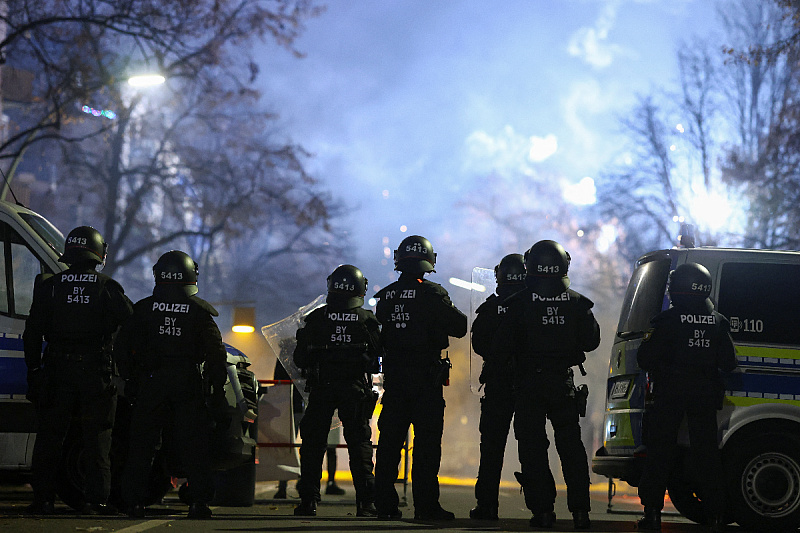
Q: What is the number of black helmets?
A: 7